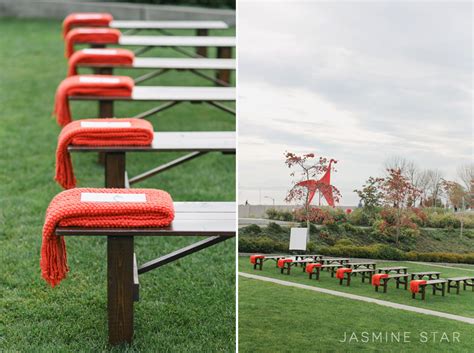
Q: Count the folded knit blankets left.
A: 6